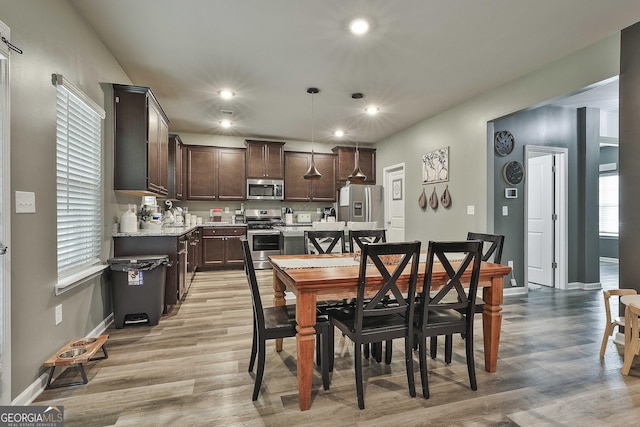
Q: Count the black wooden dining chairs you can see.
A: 6